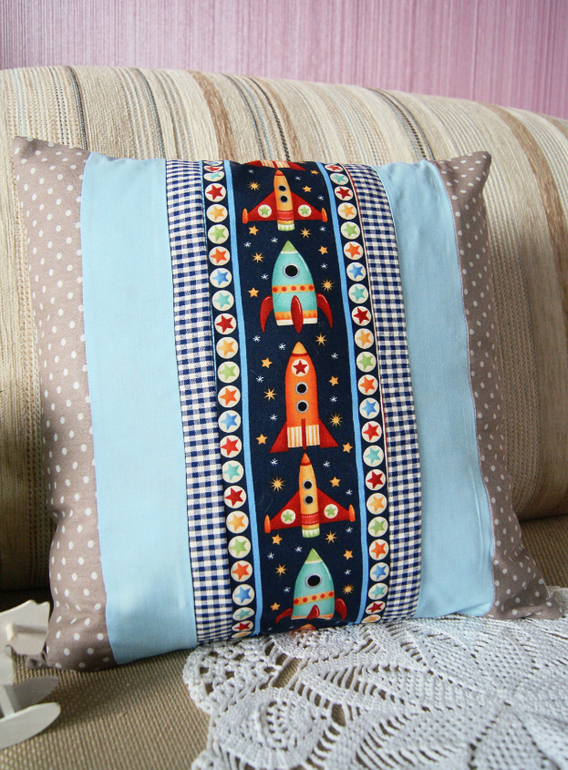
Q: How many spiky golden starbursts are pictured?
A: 11